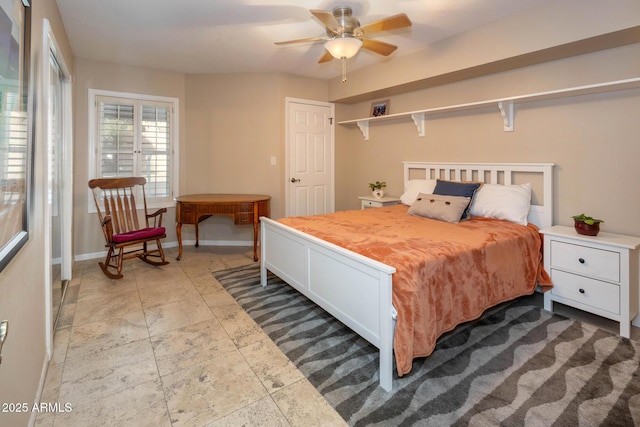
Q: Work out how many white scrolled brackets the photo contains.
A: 3